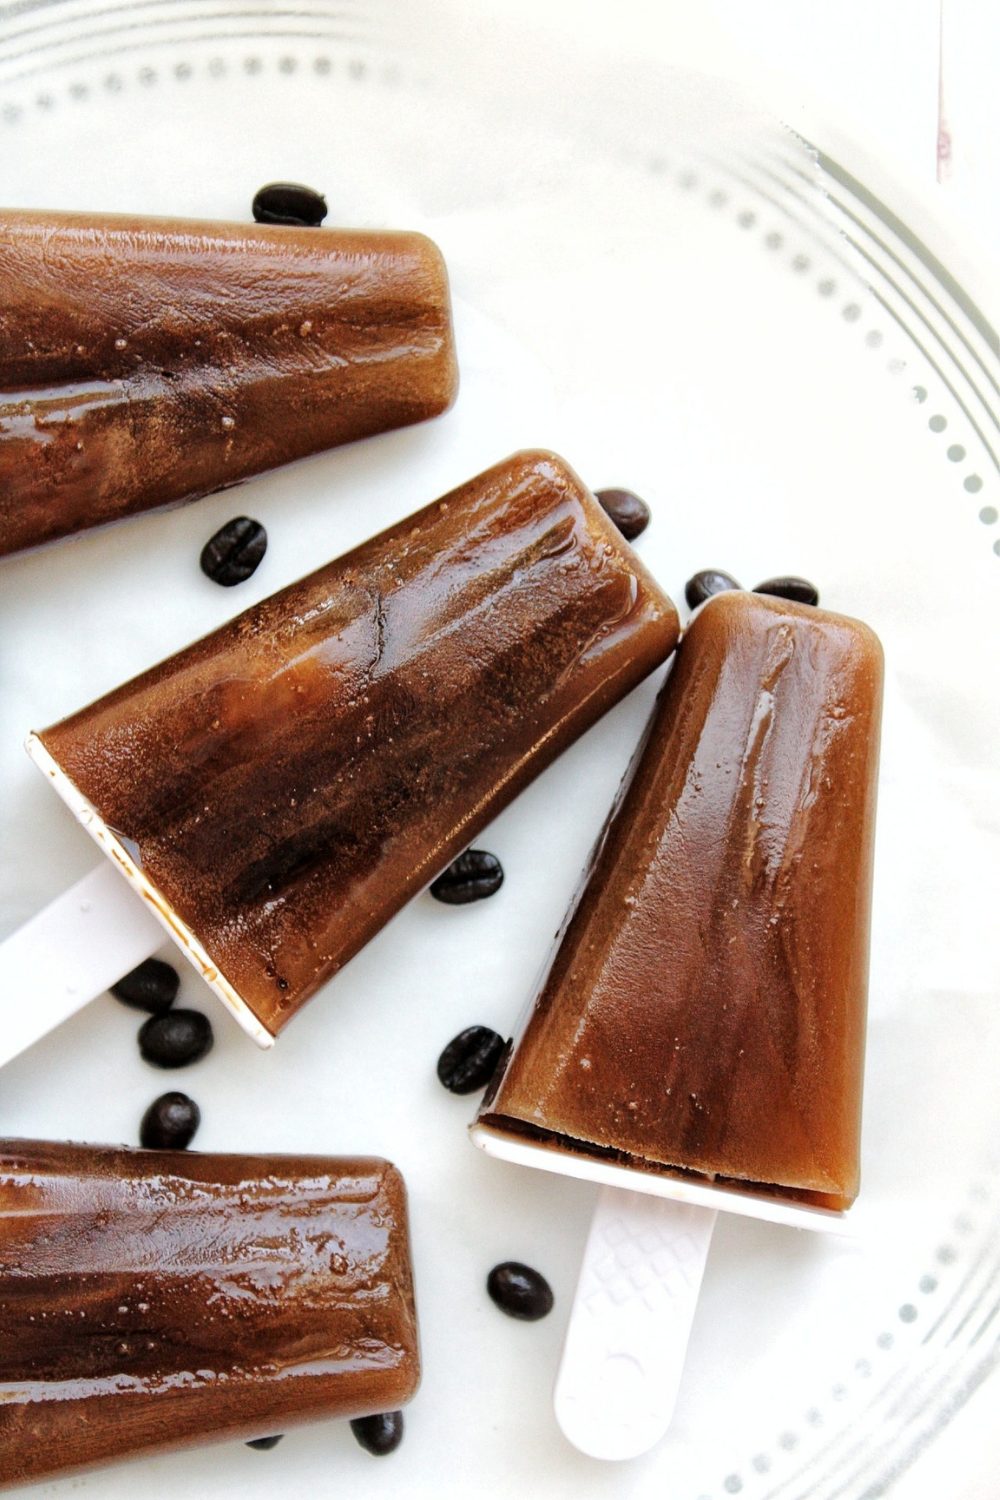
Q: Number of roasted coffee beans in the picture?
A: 13